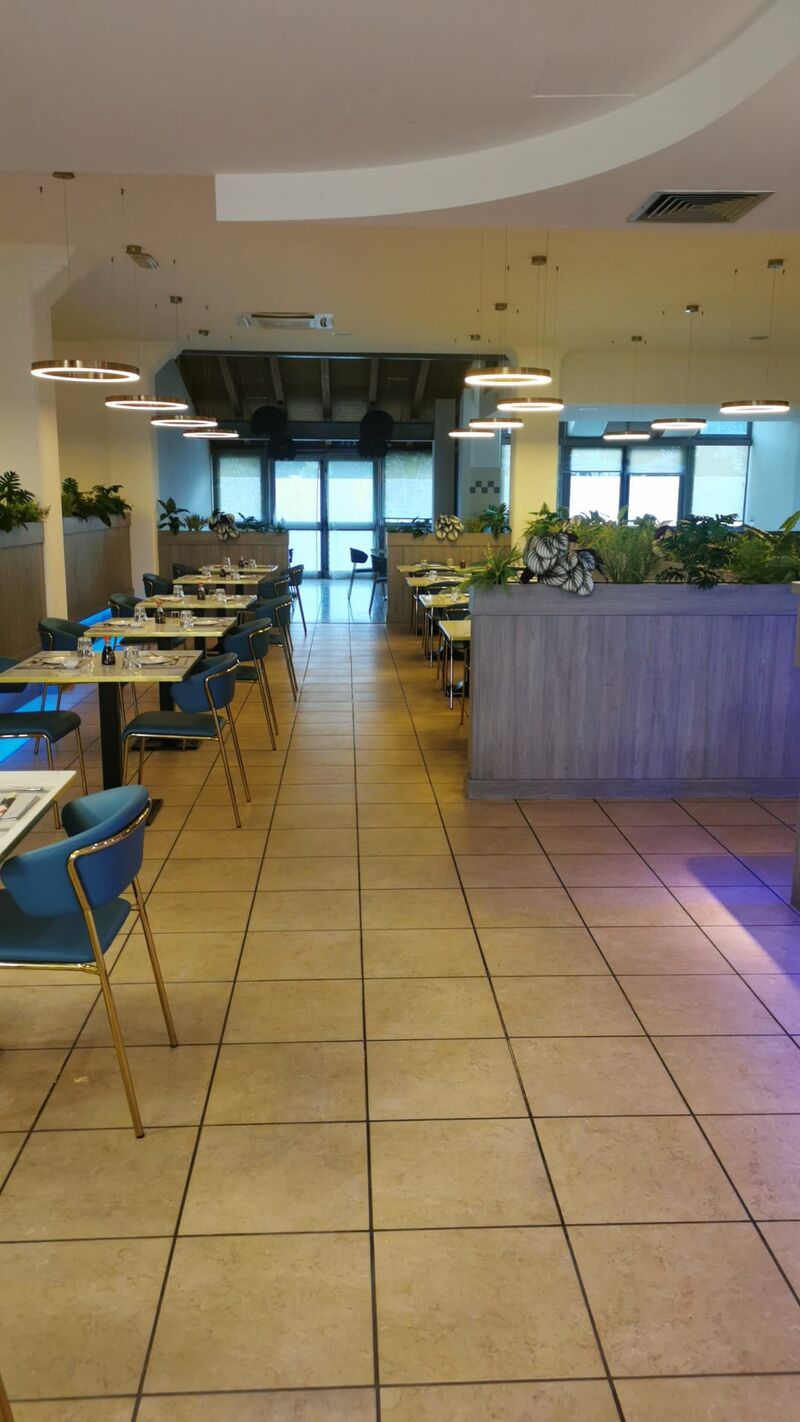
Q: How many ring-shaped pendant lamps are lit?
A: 11